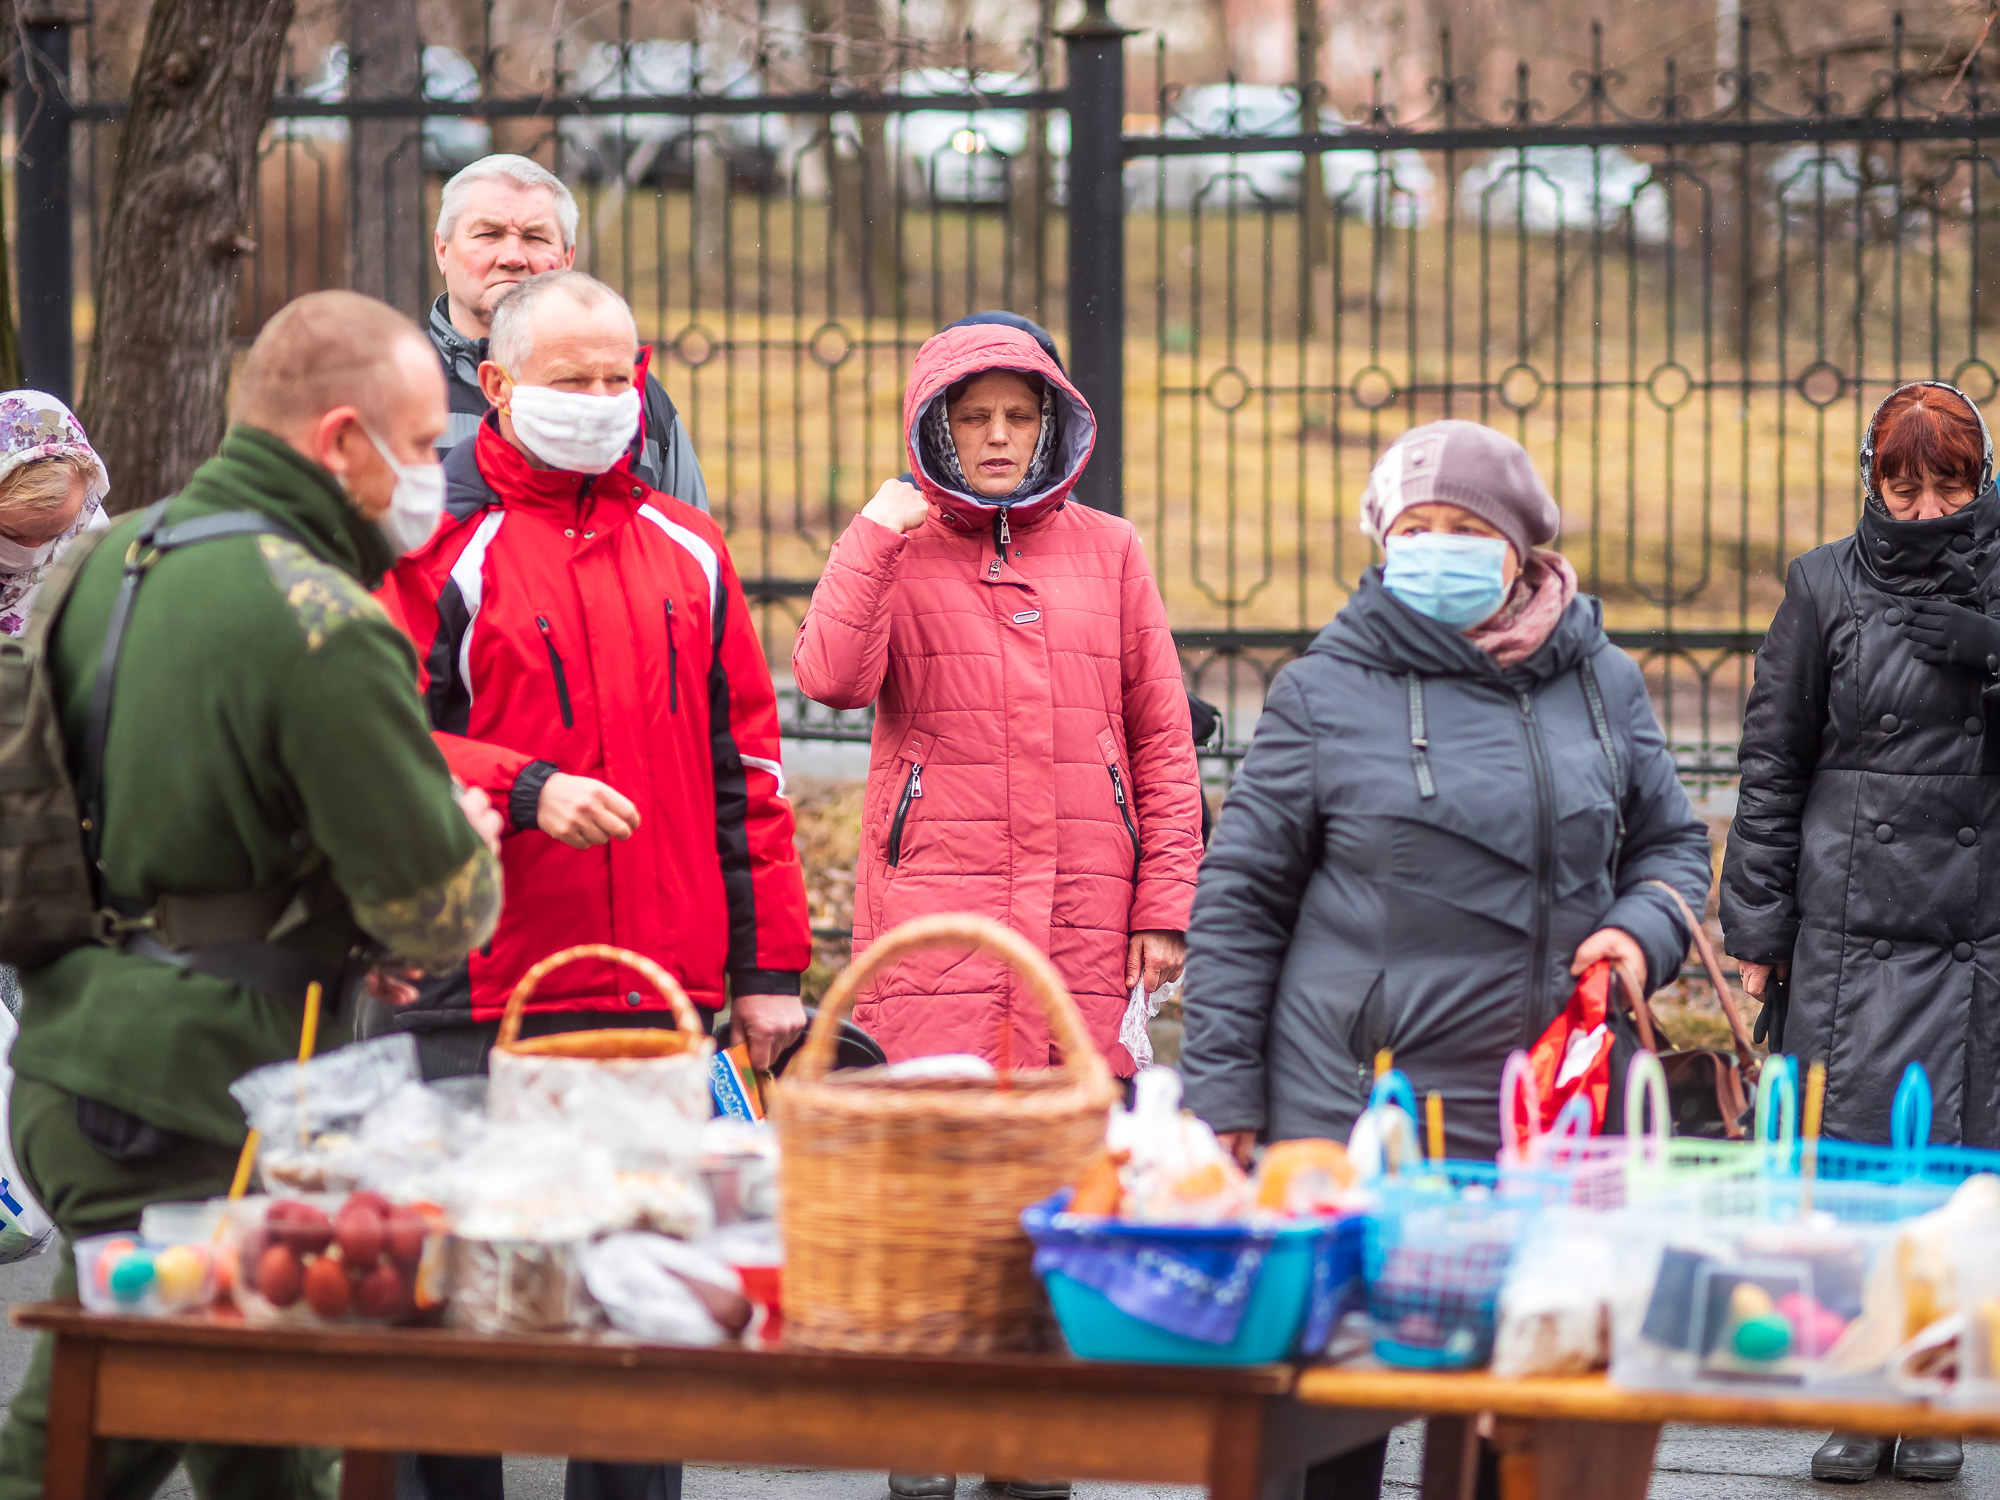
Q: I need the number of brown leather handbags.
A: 1